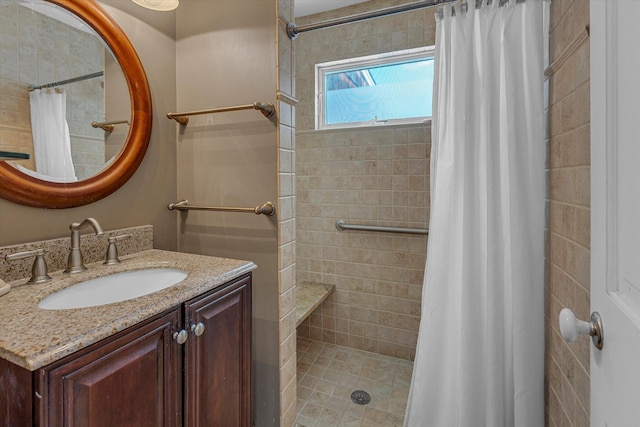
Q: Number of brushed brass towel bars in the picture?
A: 2